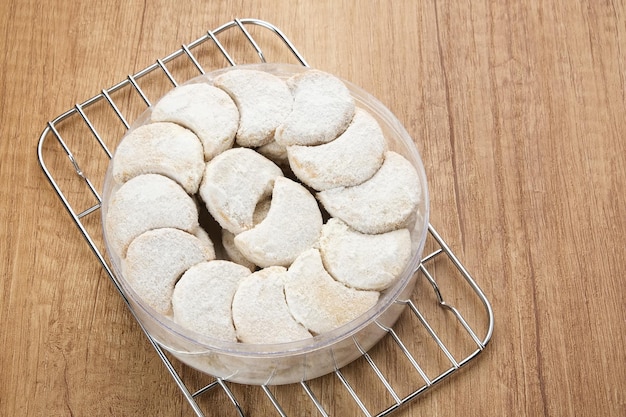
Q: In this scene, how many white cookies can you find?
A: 14